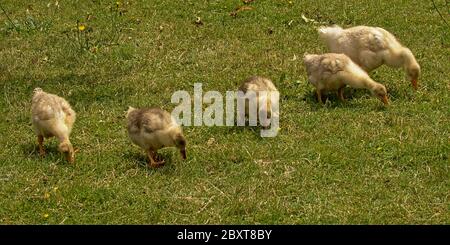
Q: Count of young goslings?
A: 5